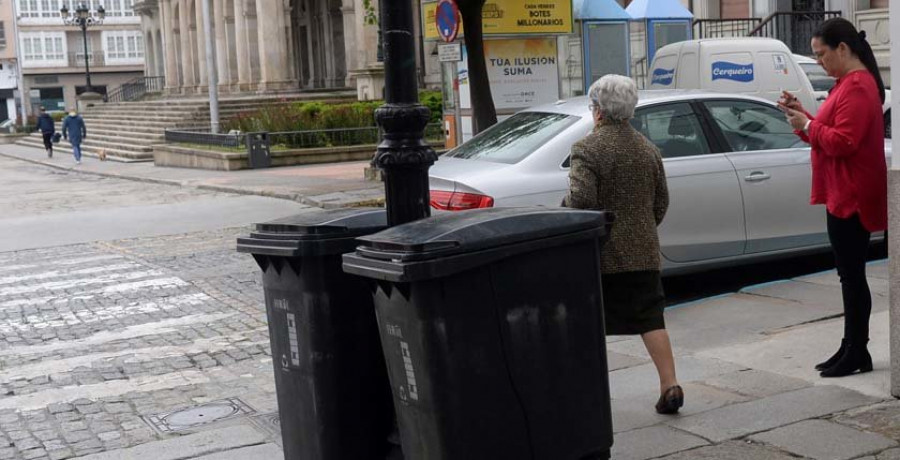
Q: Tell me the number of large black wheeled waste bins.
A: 2